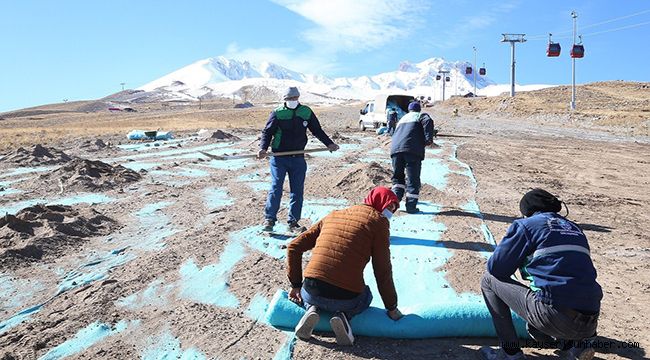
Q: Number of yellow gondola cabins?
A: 0